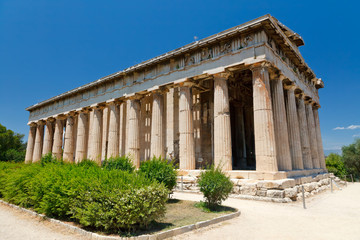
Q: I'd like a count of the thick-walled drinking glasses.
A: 0